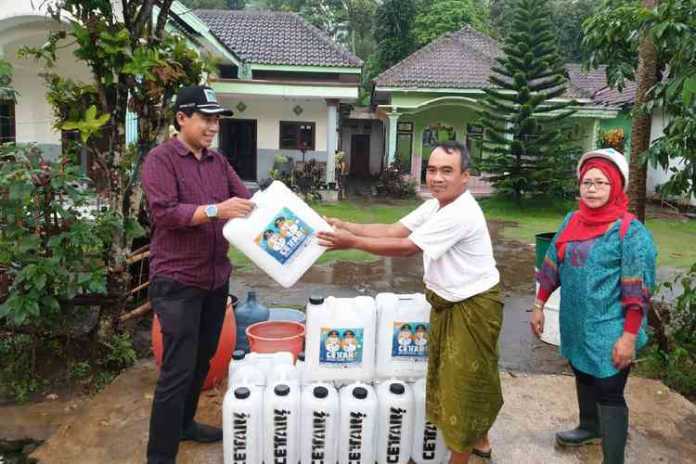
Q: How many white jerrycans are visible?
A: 11